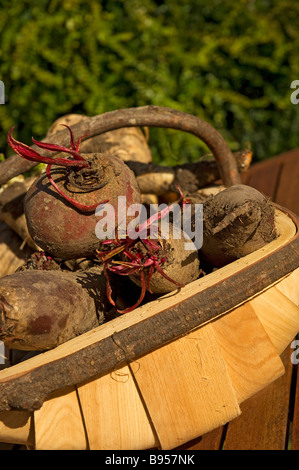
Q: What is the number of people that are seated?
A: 0